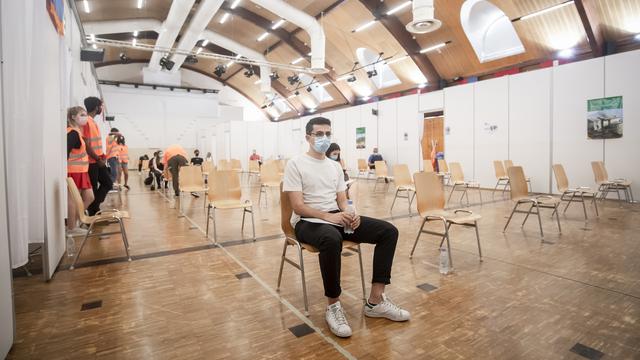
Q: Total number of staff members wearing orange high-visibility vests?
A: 5